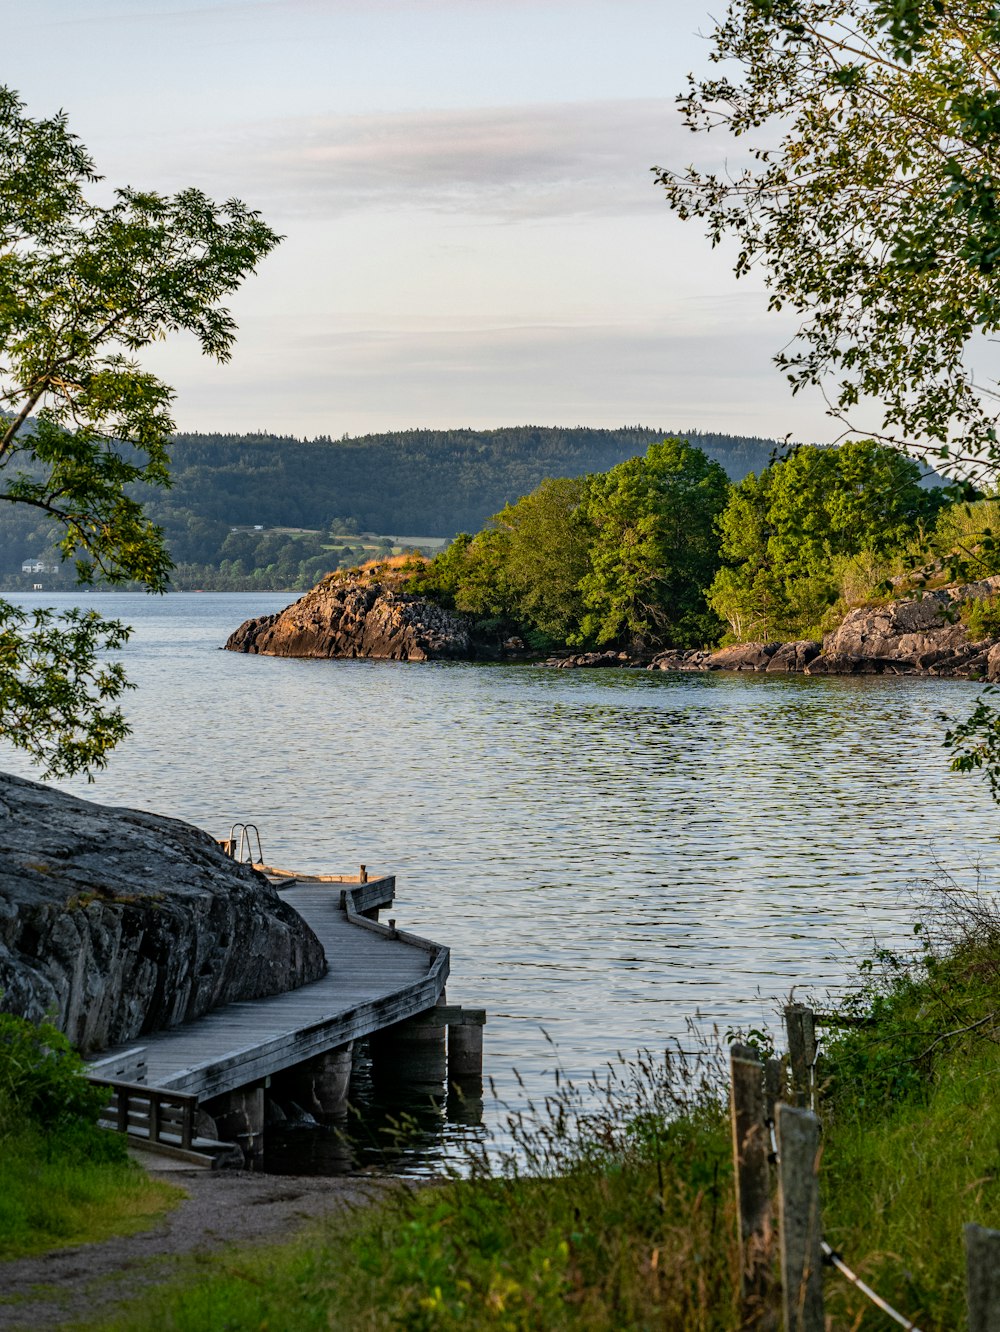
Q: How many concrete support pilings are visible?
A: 4